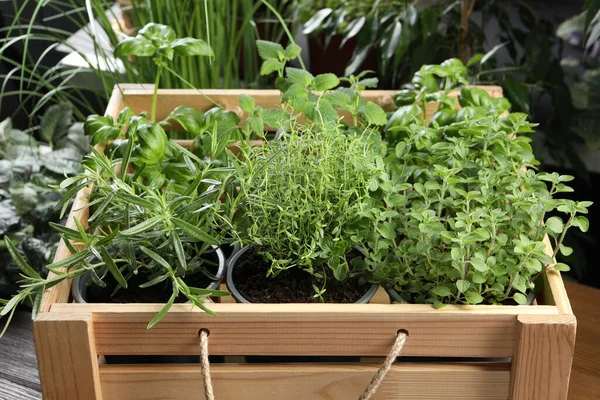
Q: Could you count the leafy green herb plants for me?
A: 6